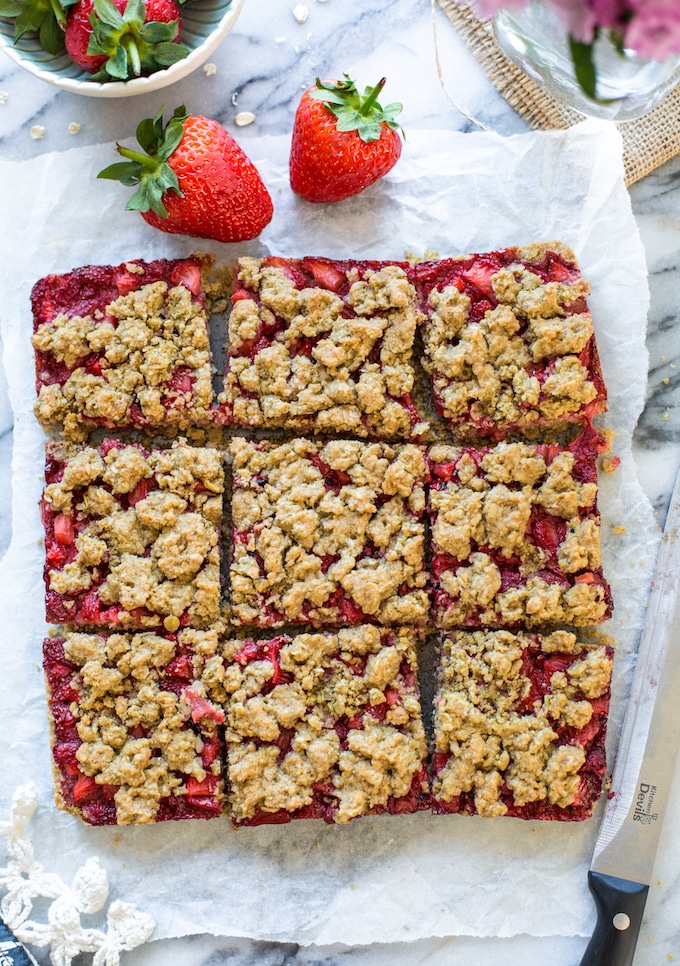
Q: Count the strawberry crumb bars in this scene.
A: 9